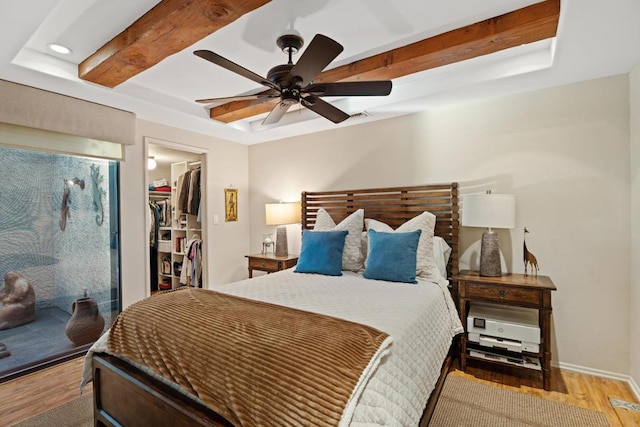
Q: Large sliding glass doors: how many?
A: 1